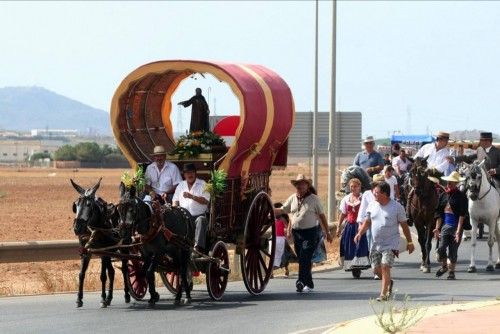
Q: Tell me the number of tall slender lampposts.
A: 2